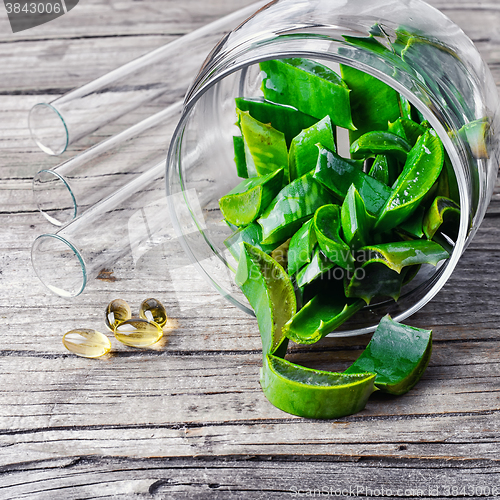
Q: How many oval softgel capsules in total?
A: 4